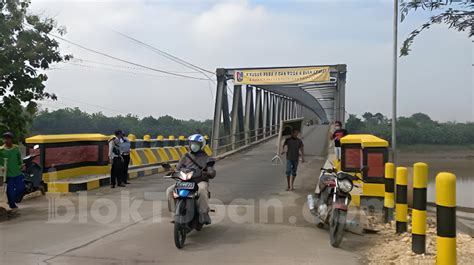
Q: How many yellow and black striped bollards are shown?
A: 4